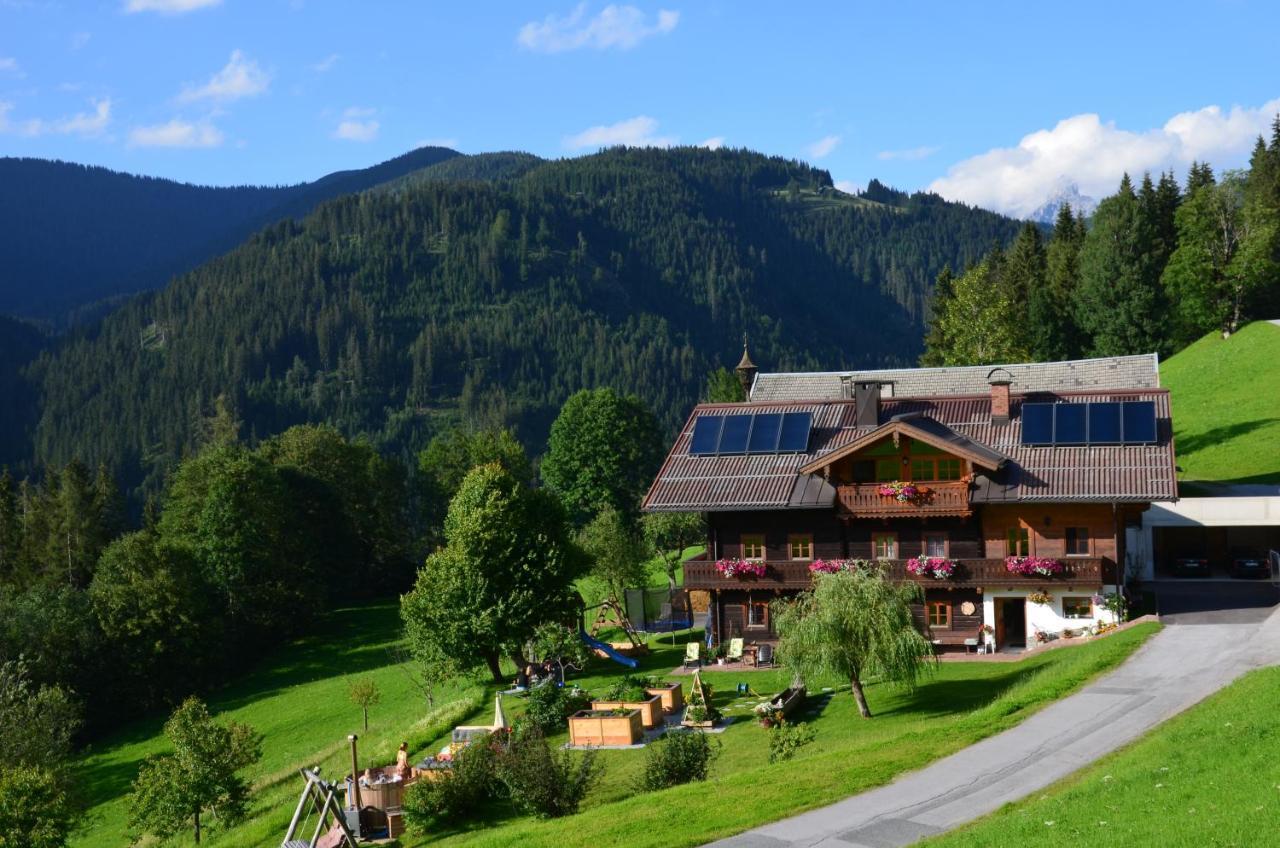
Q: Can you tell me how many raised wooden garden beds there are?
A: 3